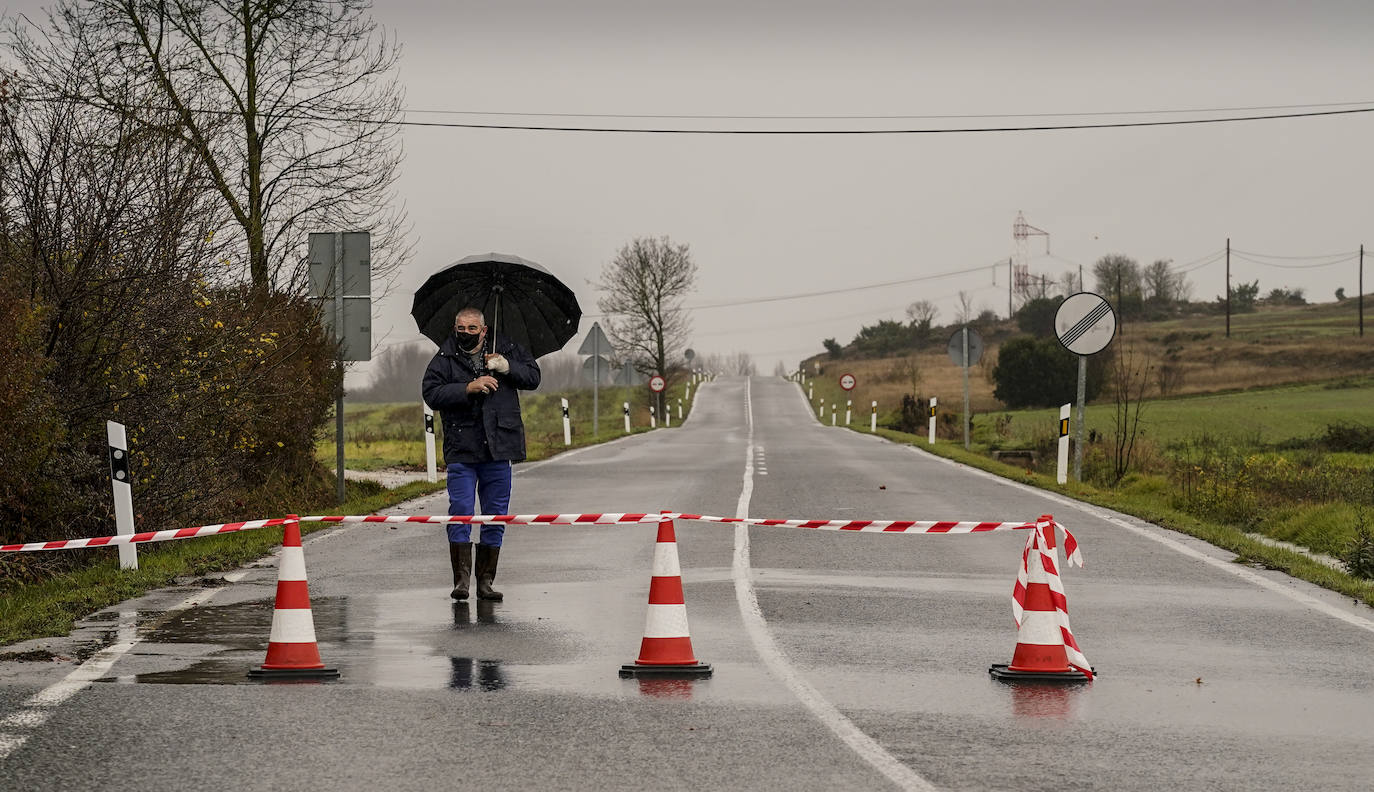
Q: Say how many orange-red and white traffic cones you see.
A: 3